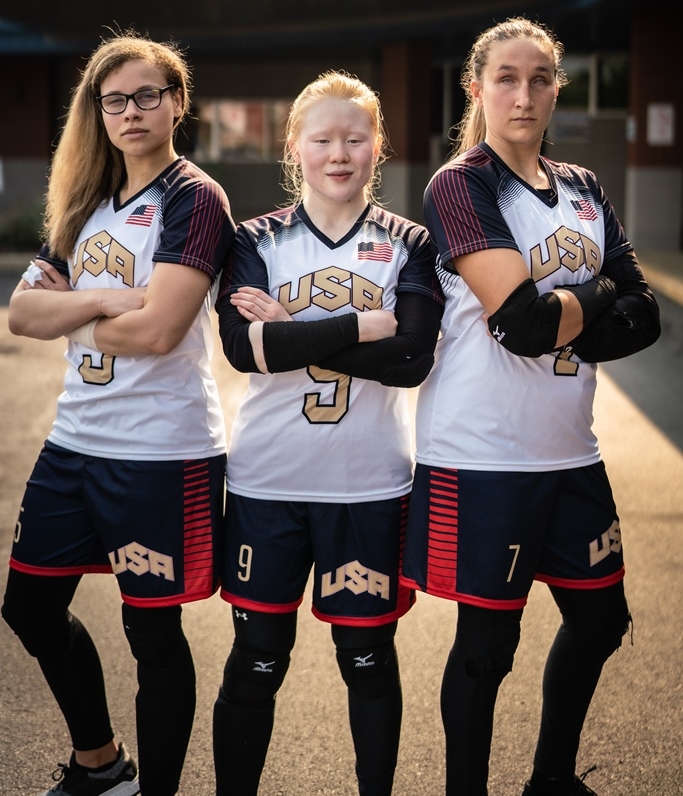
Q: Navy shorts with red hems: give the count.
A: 3